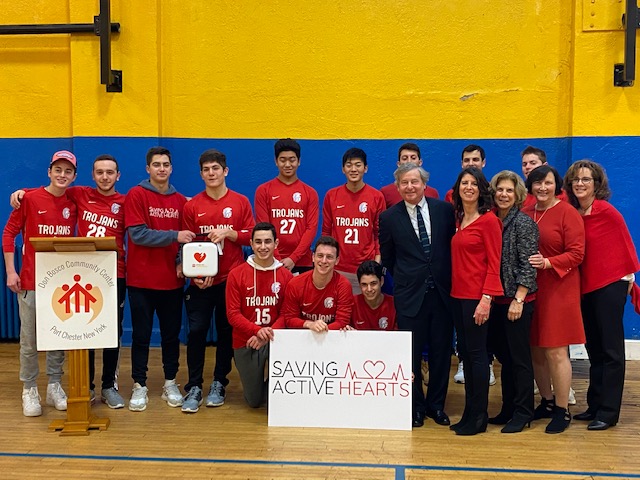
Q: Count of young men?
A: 12